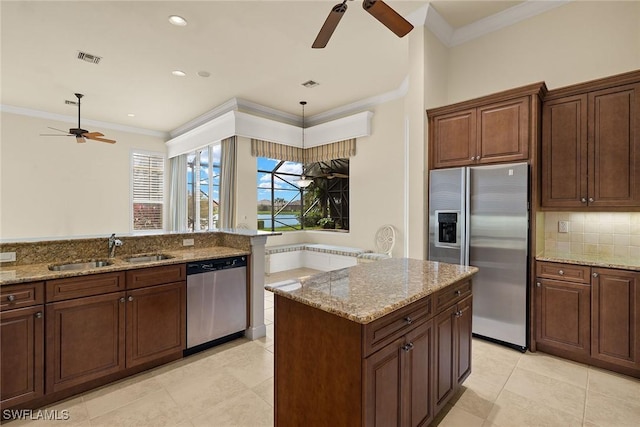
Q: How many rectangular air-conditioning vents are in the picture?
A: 3